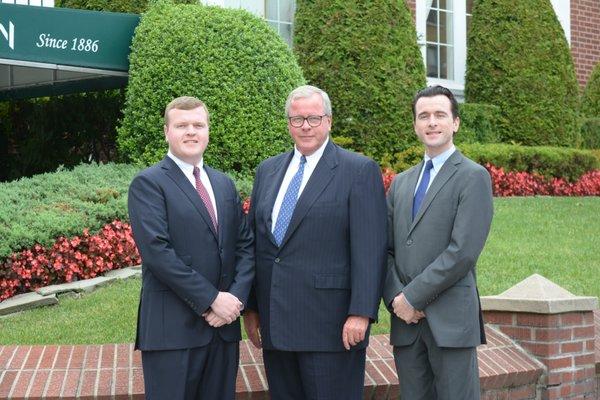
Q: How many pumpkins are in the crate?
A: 0